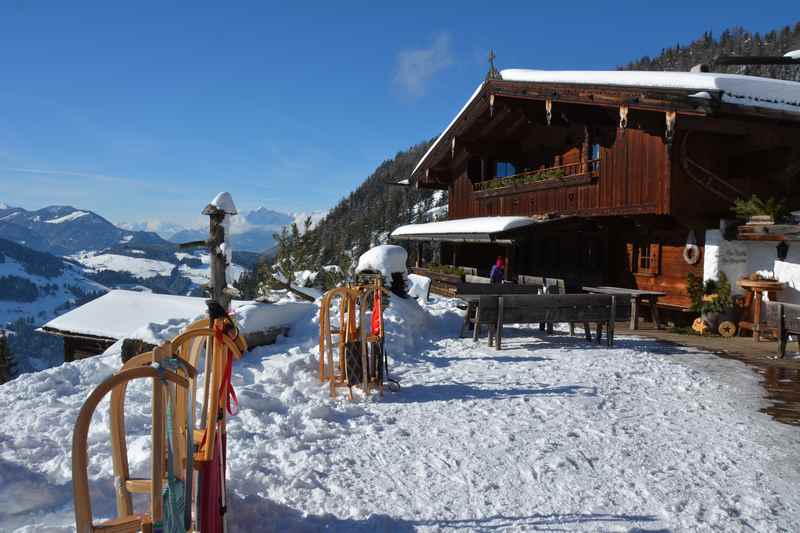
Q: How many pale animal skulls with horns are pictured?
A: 0